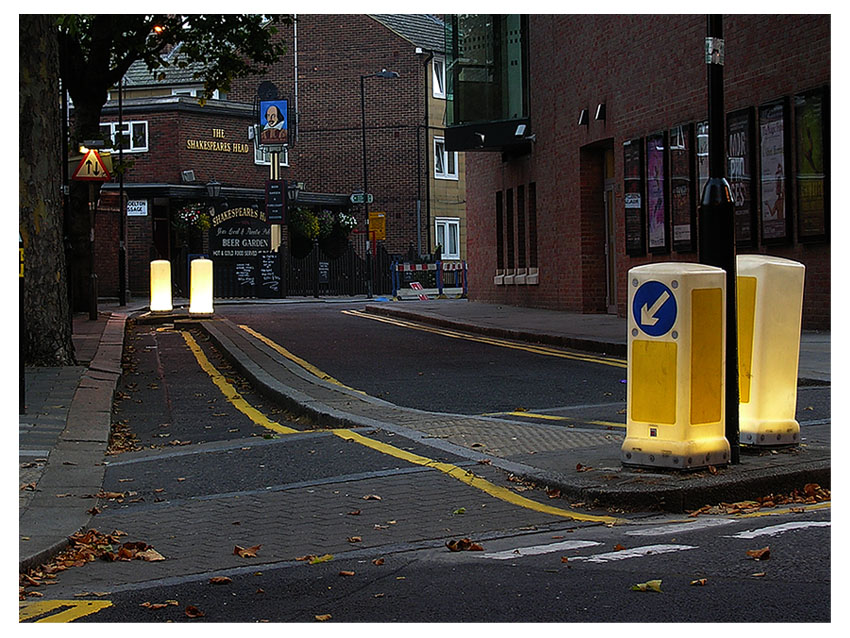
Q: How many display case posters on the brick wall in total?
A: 7